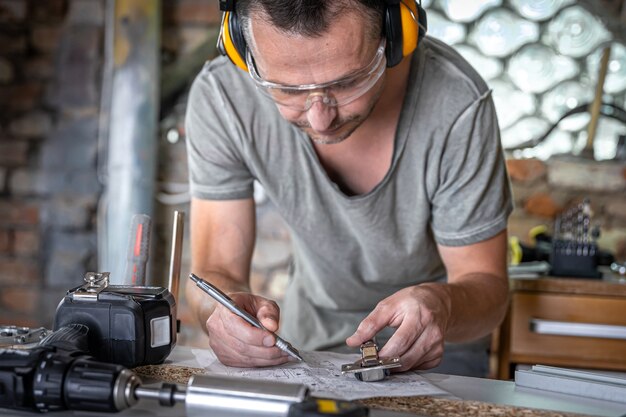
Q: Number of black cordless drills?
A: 1